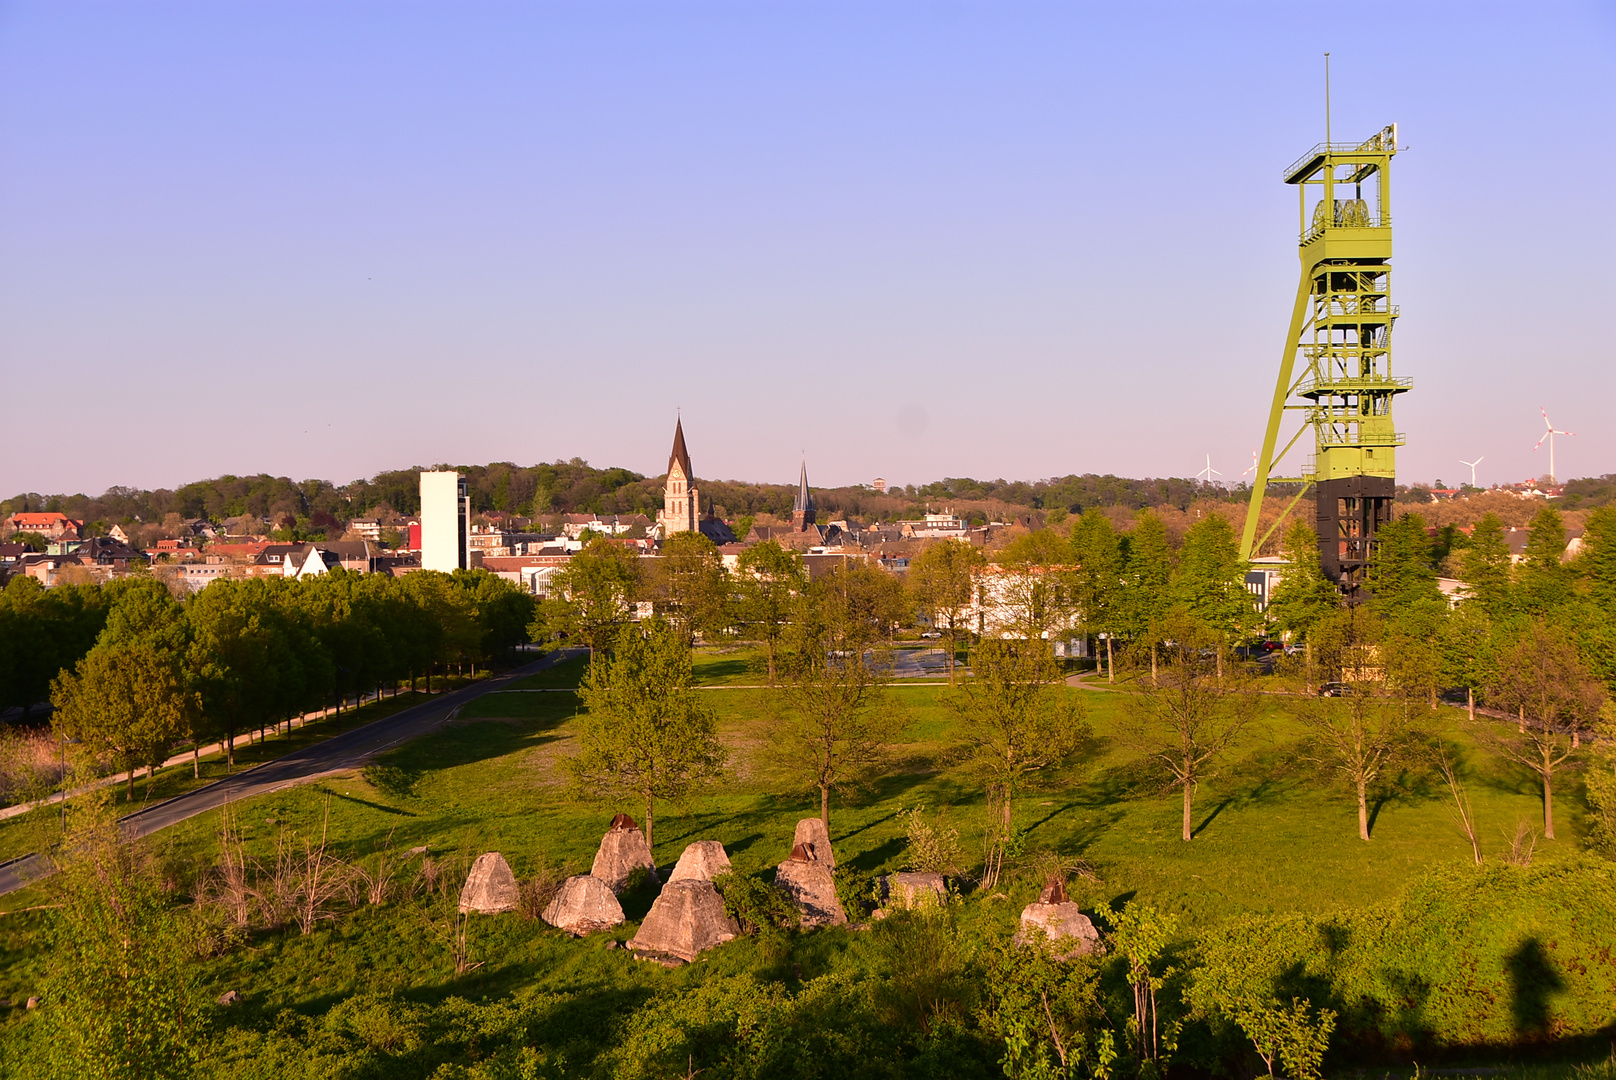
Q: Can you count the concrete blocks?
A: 9